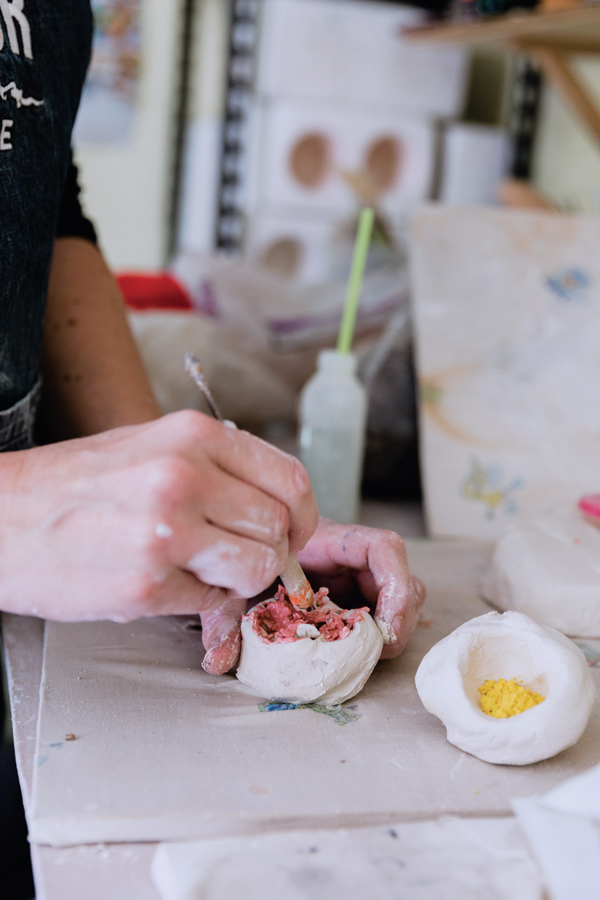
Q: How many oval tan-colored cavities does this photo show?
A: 3